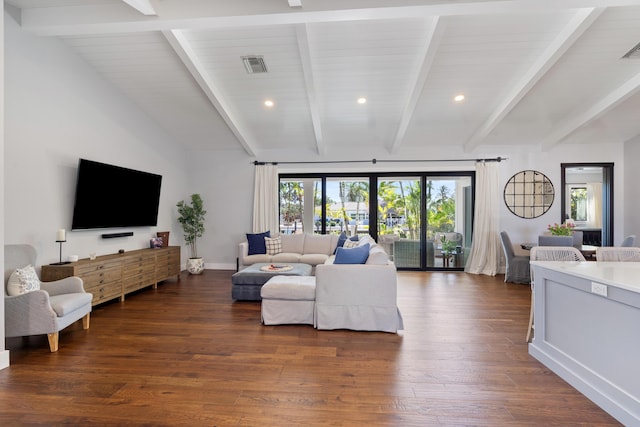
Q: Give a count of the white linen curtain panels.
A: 2